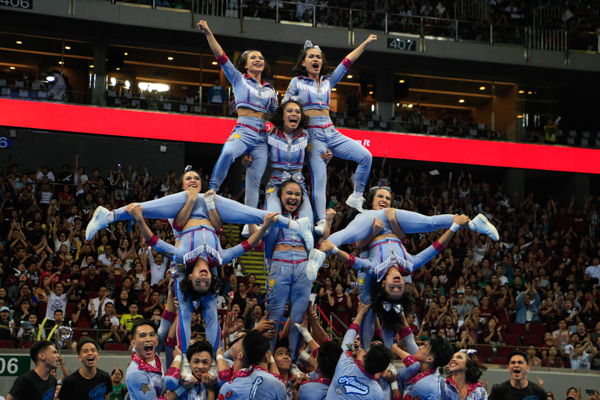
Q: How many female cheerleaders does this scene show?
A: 9